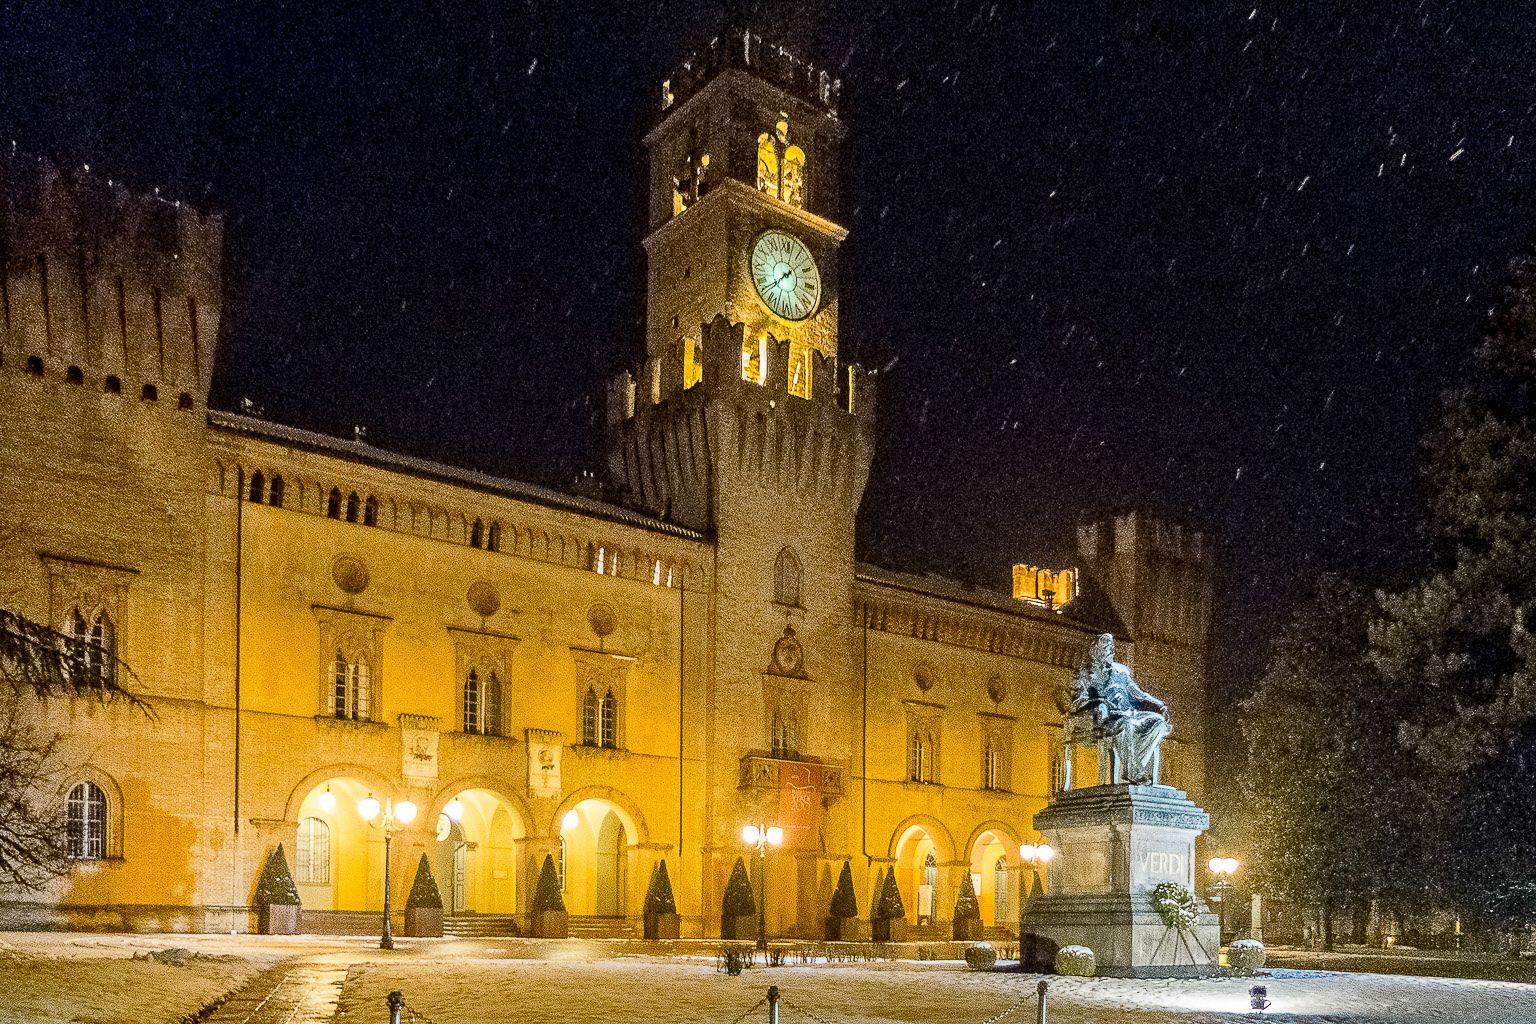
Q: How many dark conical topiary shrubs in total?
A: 9